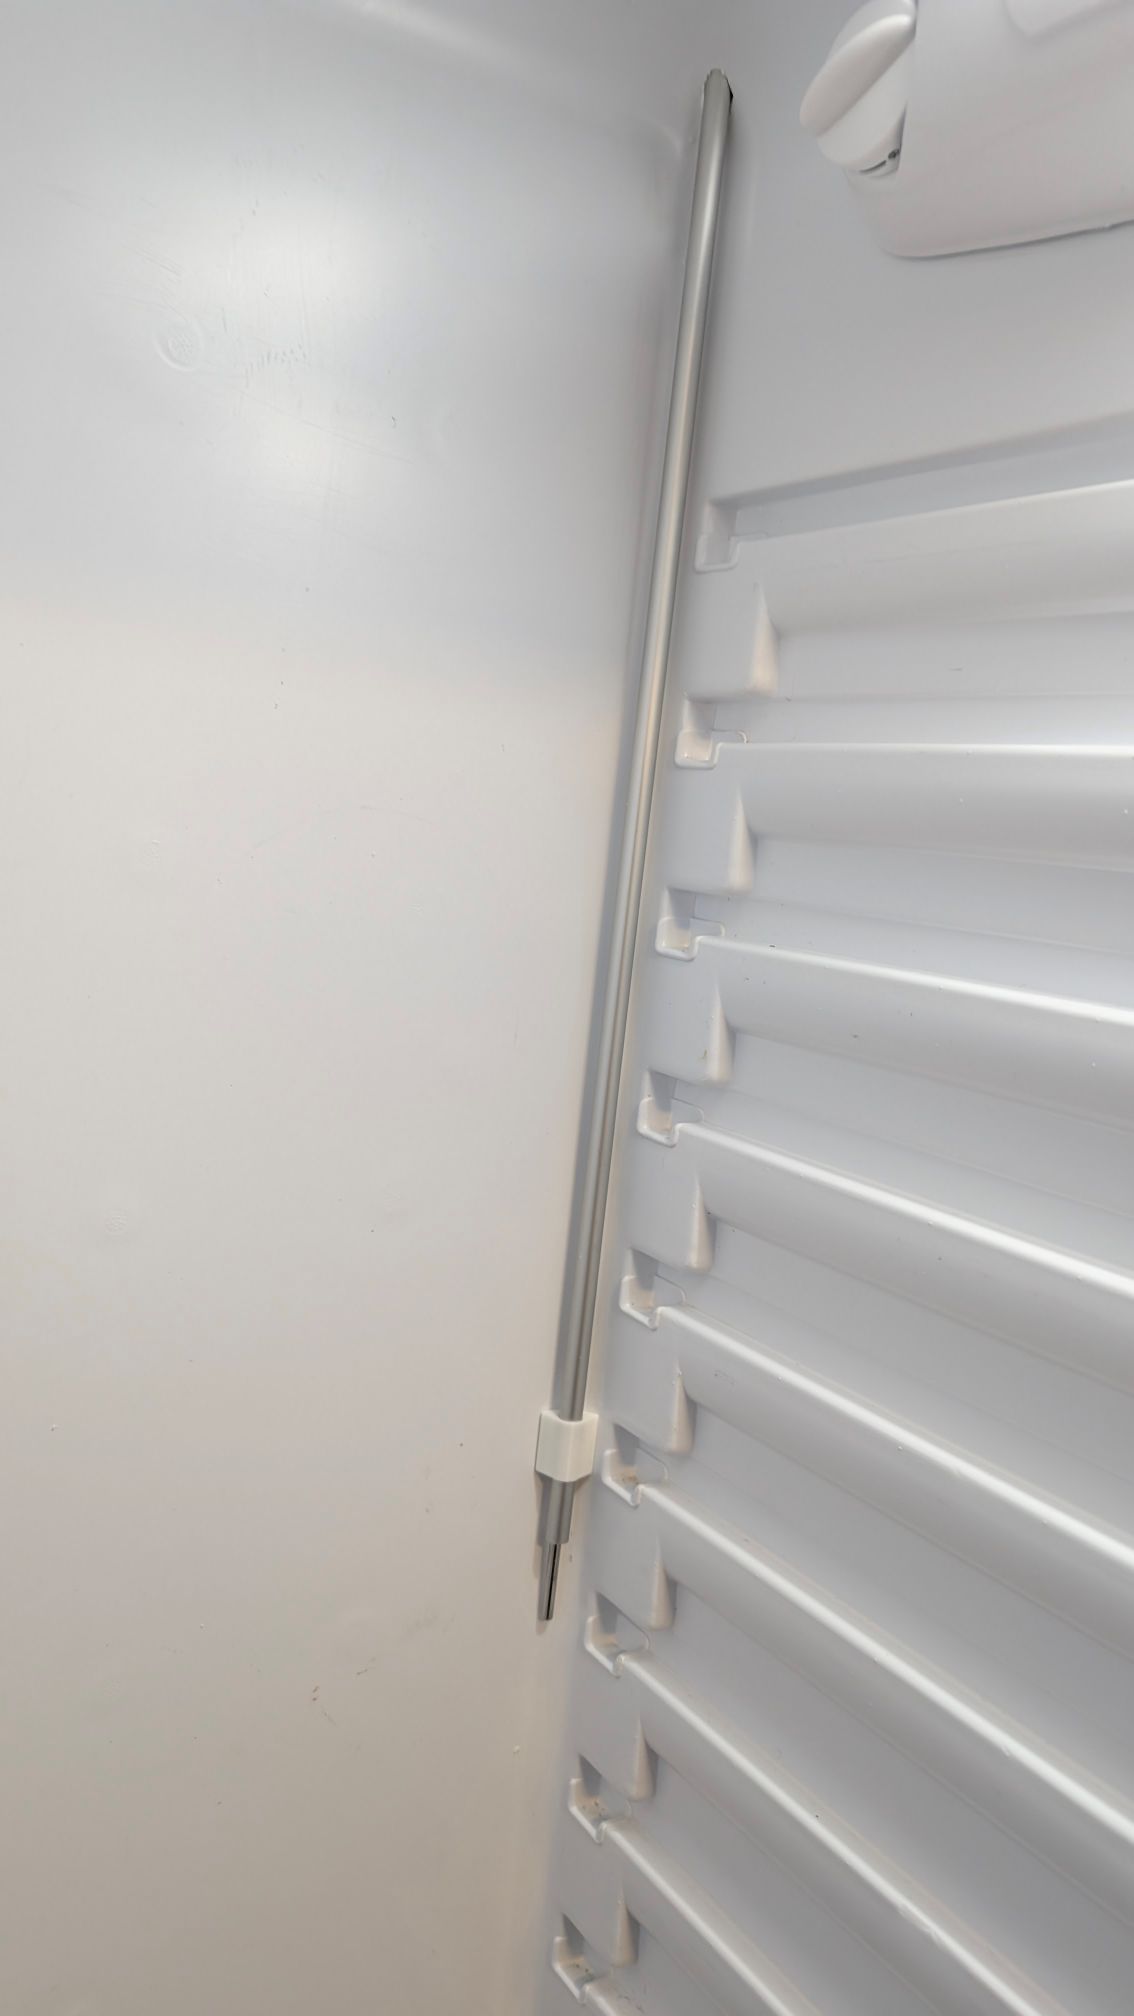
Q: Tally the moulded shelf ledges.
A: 9